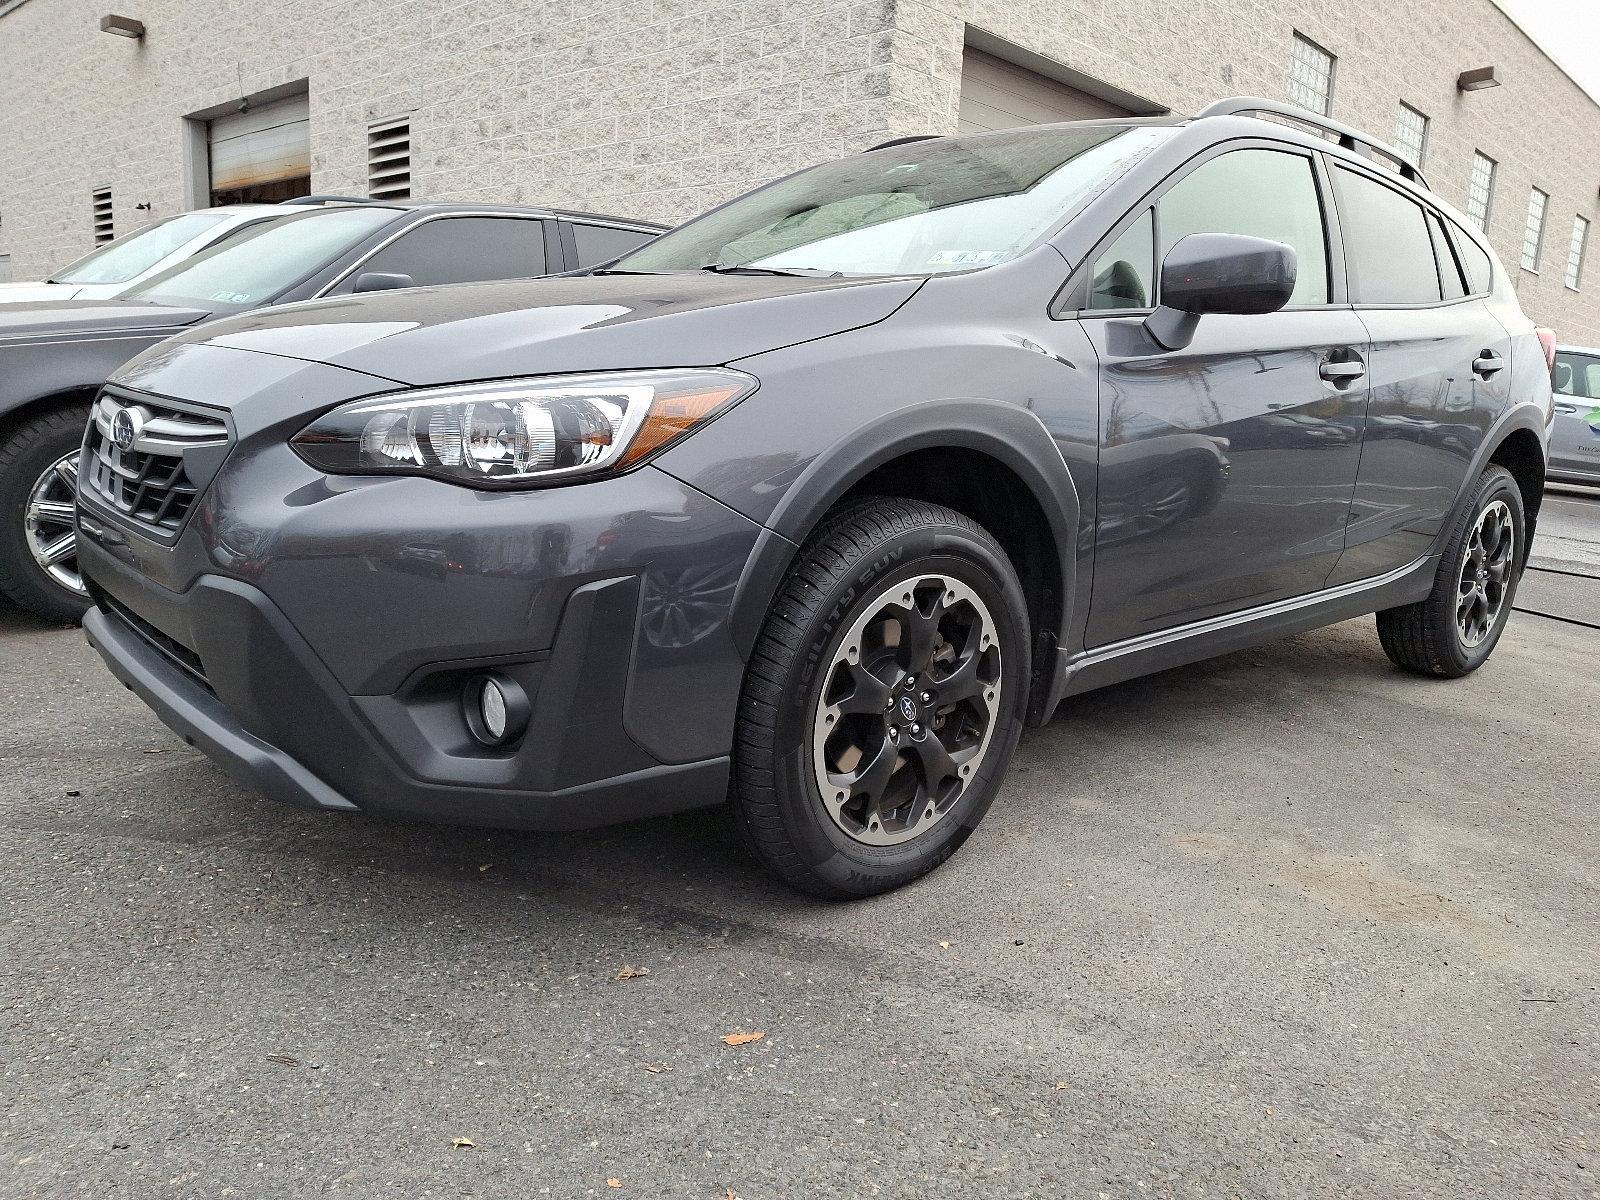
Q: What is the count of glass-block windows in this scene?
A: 5